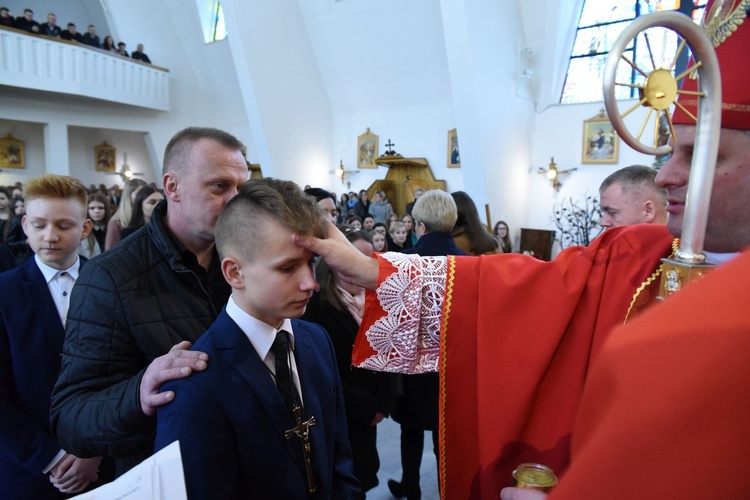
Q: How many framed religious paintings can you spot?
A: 5